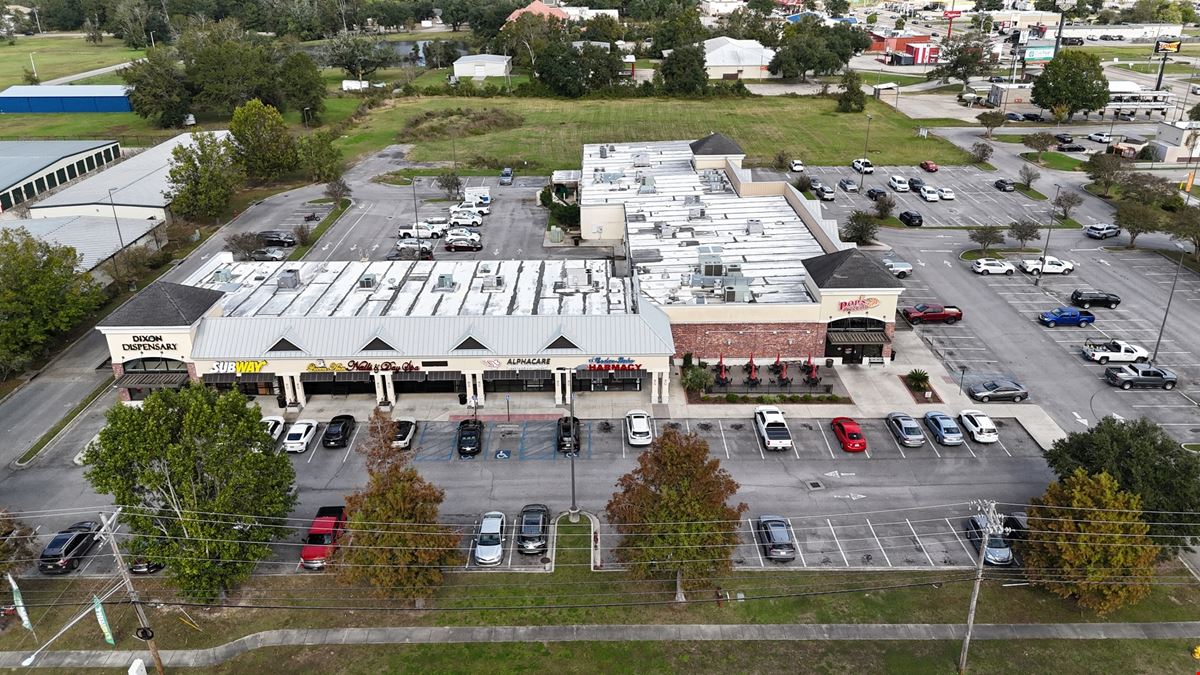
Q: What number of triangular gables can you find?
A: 4